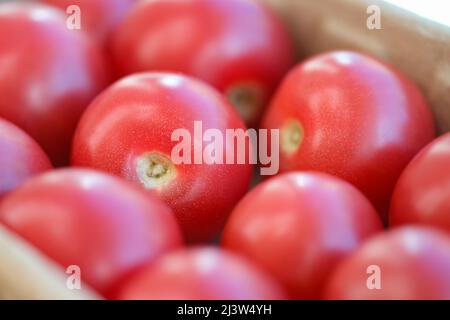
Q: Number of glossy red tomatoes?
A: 11